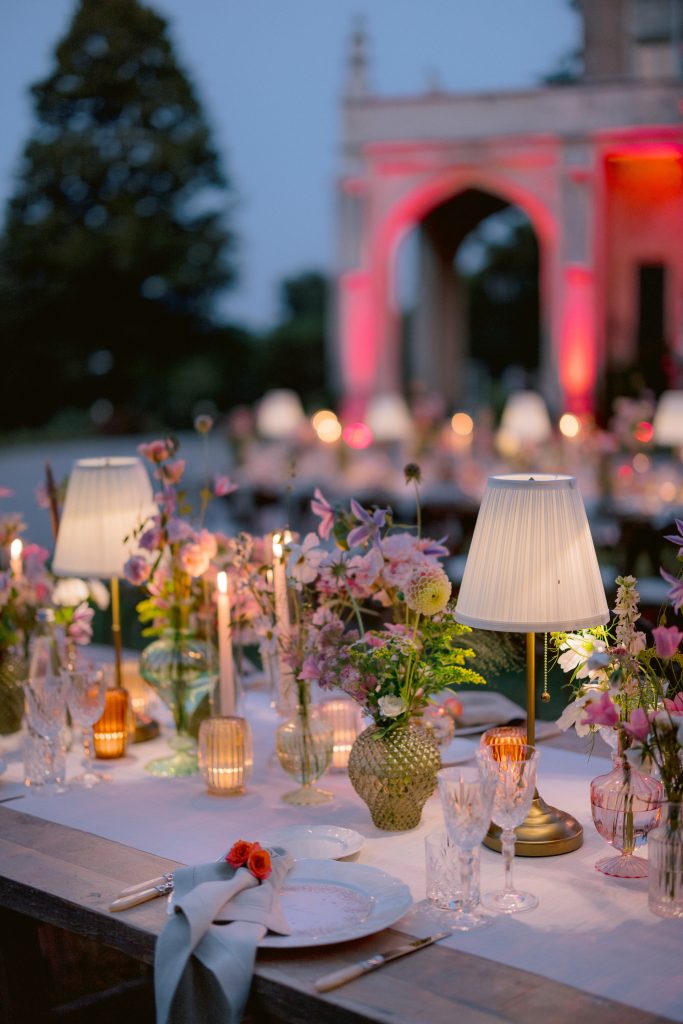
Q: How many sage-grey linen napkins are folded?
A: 1